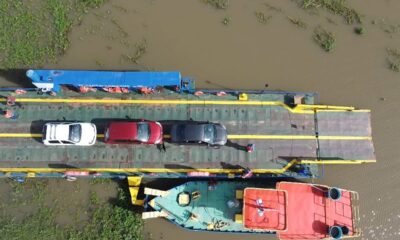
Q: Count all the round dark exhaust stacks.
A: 2